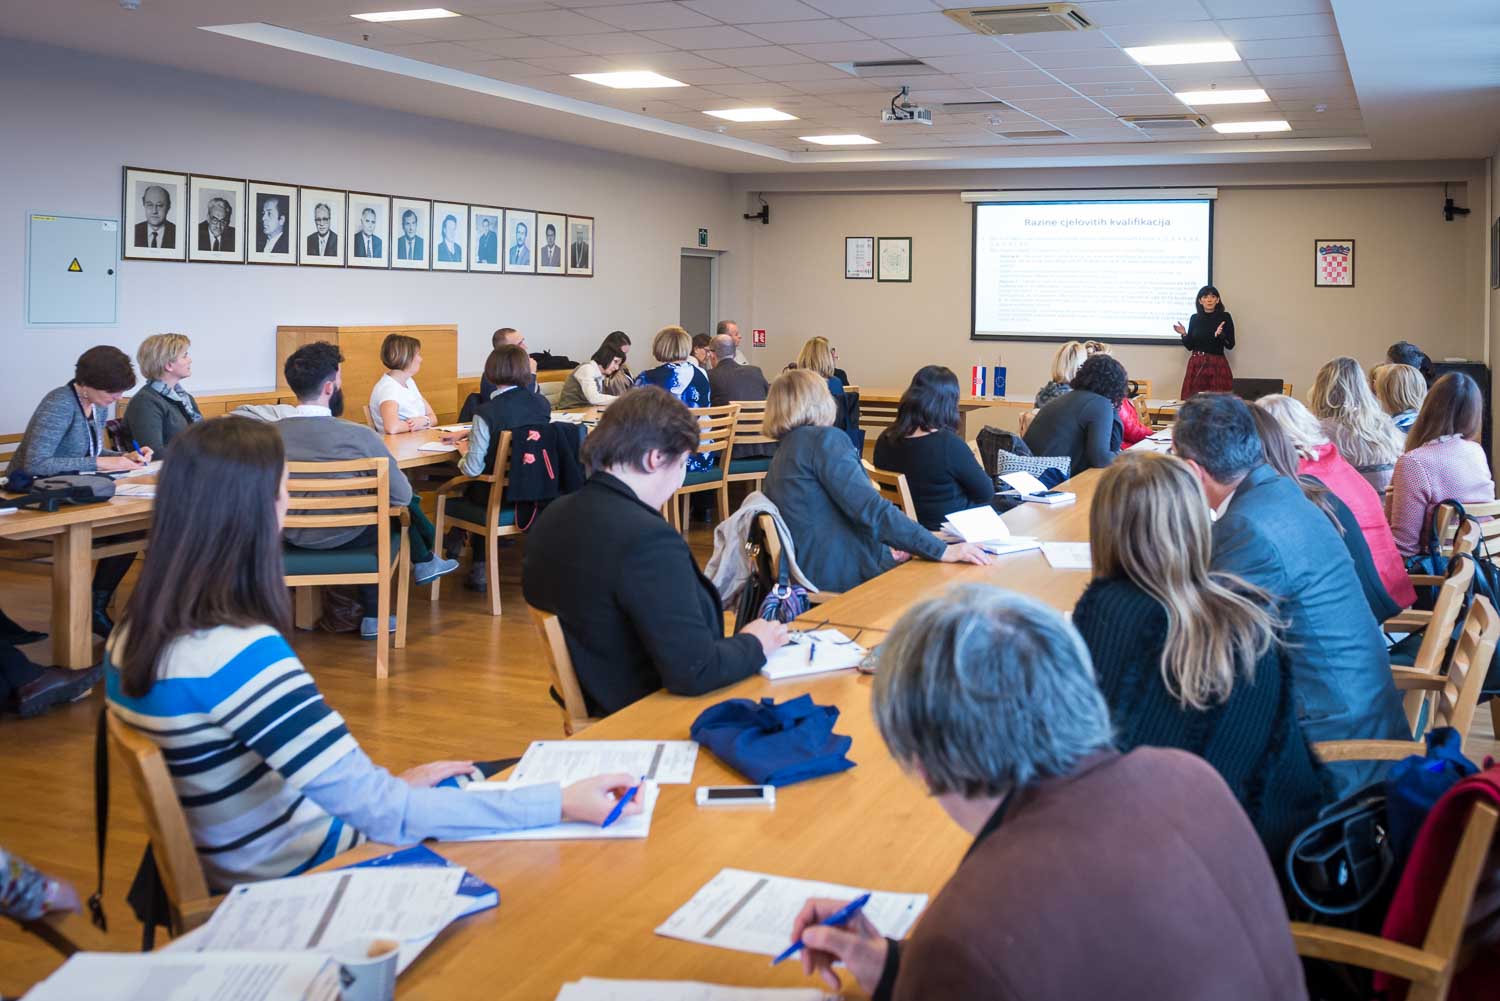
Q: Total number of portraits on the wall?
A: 11